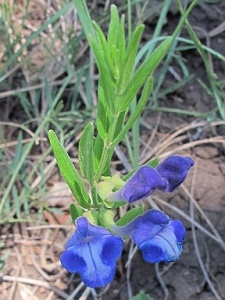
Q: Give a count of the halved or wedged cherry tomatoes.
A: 0